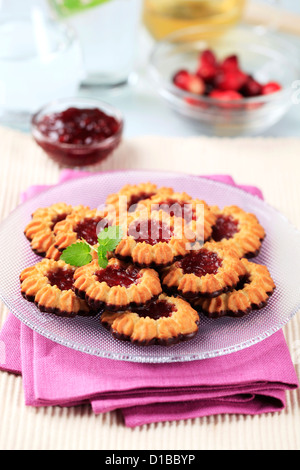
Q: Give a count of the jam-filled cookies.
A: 11